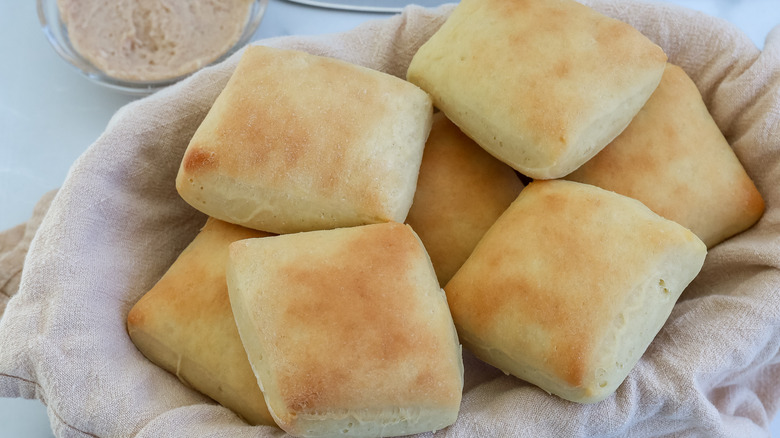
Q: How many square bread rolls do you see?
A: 7